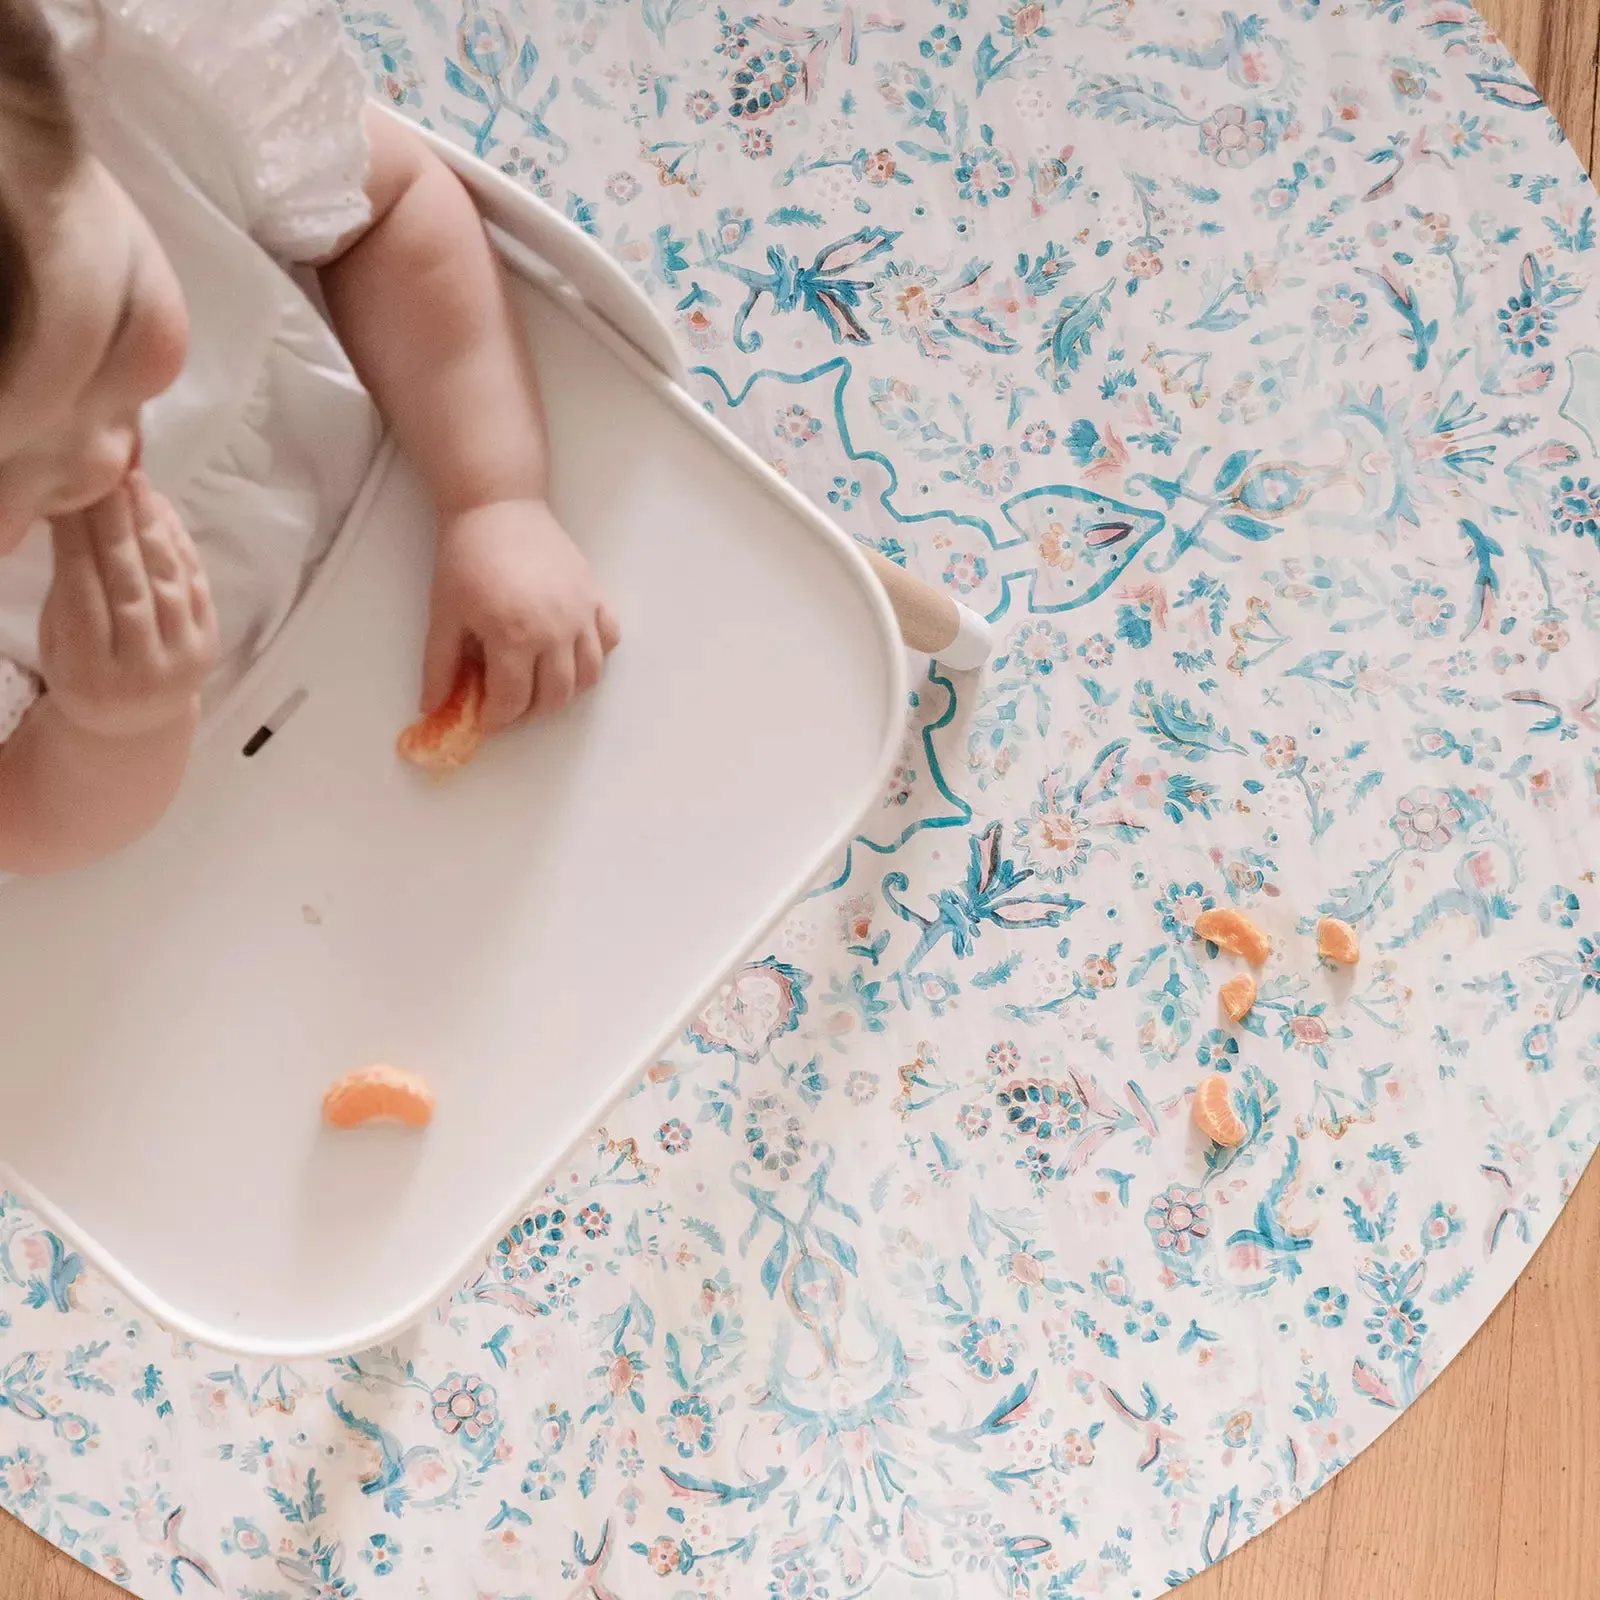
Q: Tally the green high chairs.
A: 0